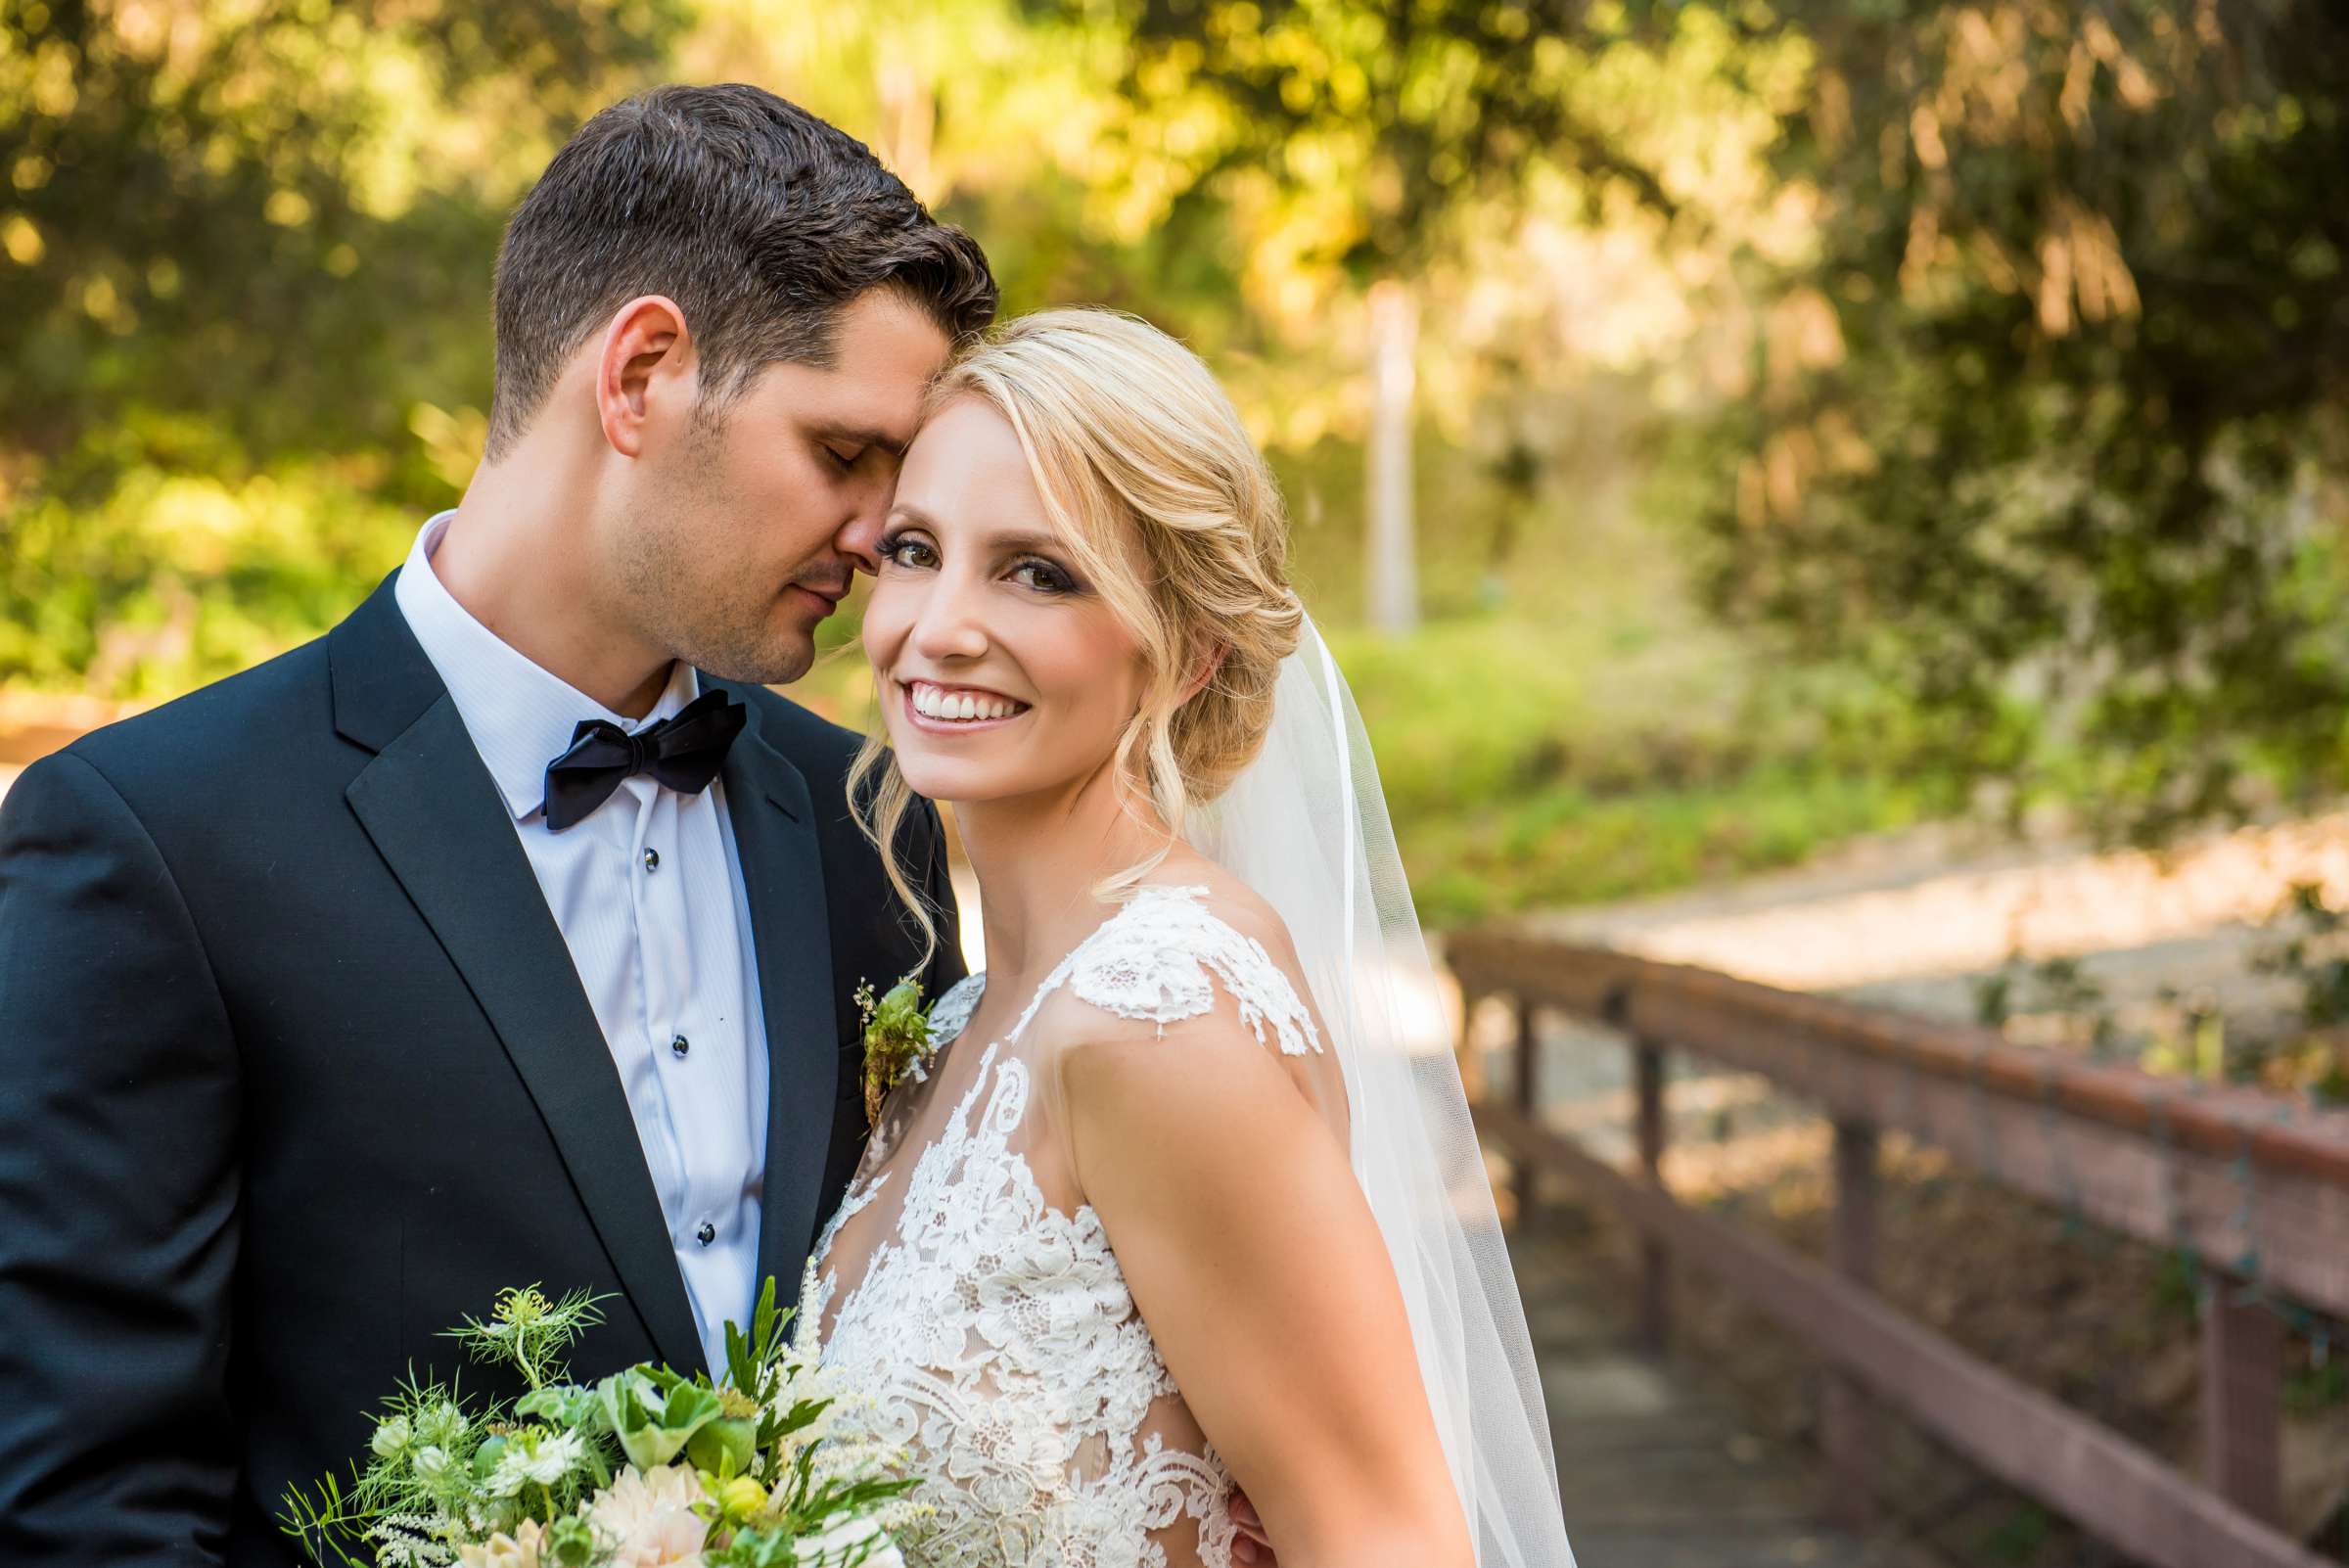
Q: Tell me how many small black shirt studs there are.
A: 3